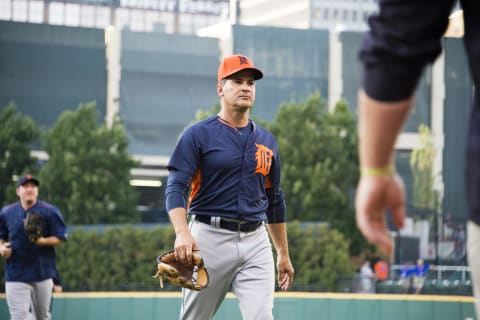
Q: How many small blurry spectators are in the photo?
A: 4